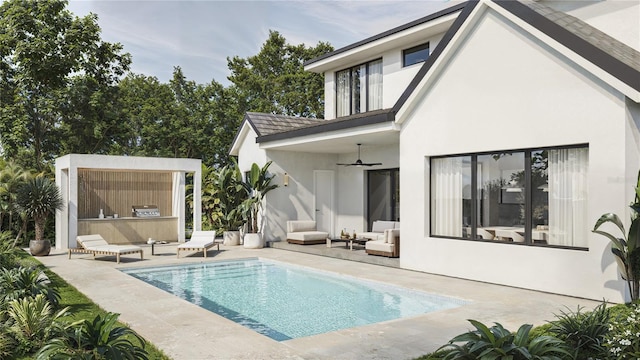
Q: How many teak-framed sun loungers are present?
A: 2